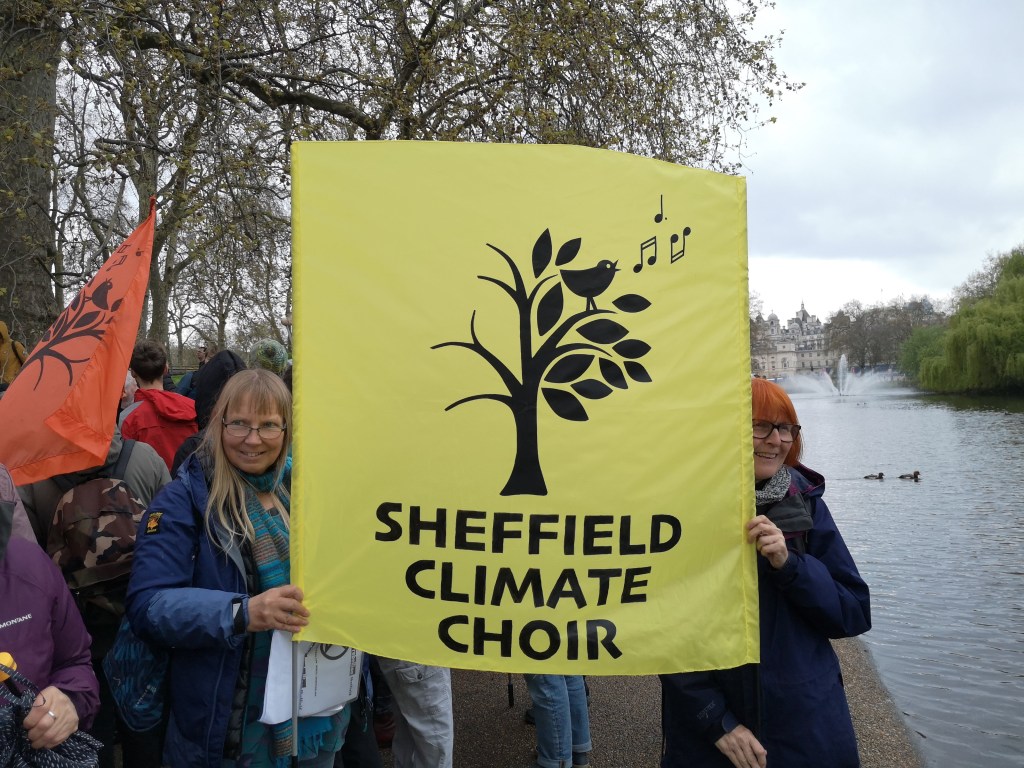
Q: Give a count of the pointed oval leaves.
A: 11